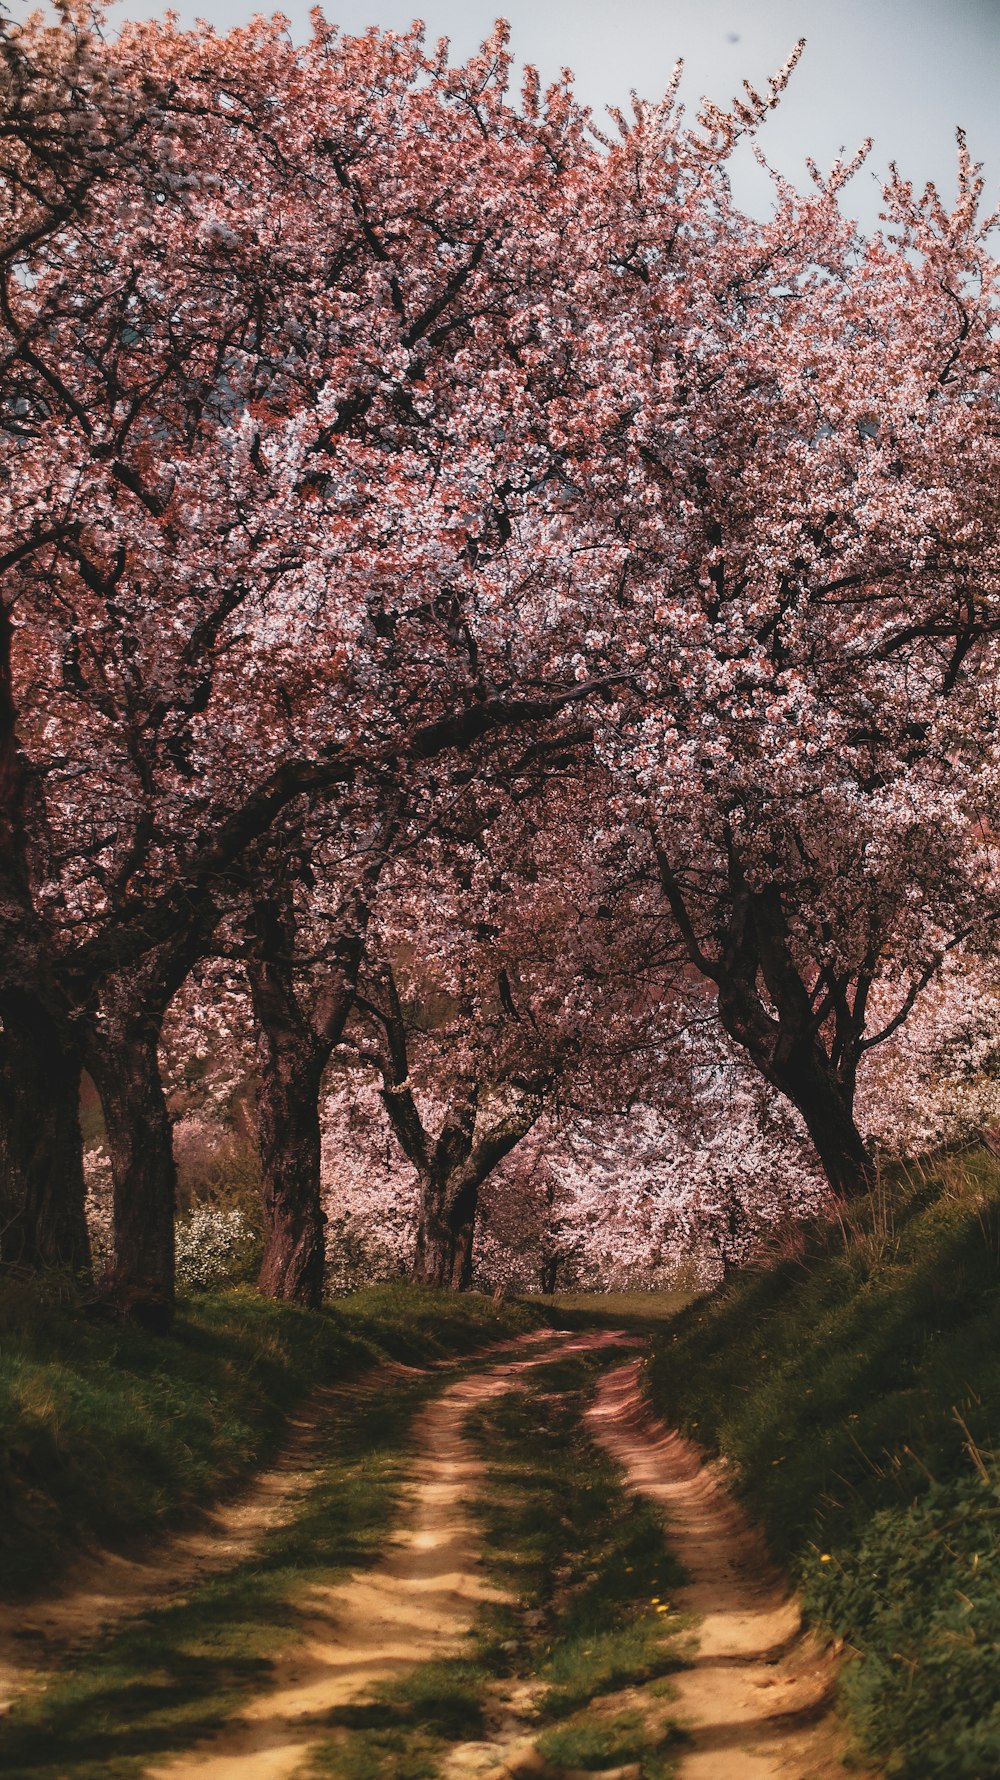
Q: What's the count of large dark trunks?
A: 5